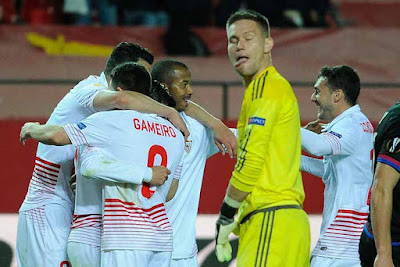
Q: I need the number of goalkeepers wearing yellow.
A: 1